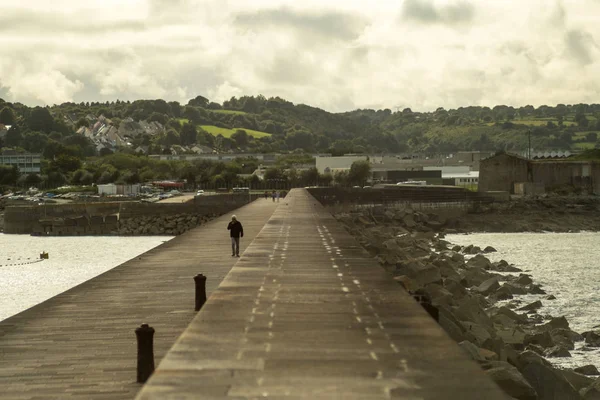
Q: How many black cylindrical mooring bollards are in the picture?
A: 2